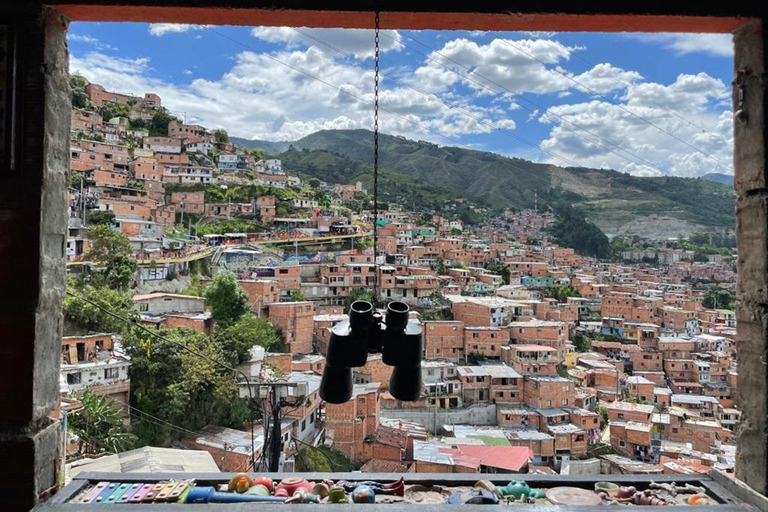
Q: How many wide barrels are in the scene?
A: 2